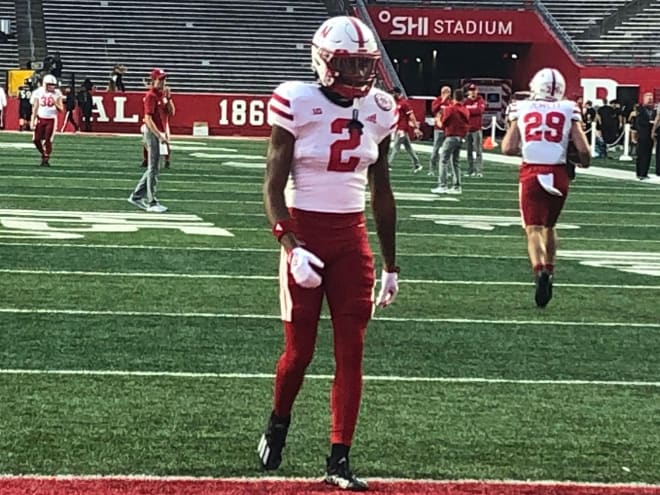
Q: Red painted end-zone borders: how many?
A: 1